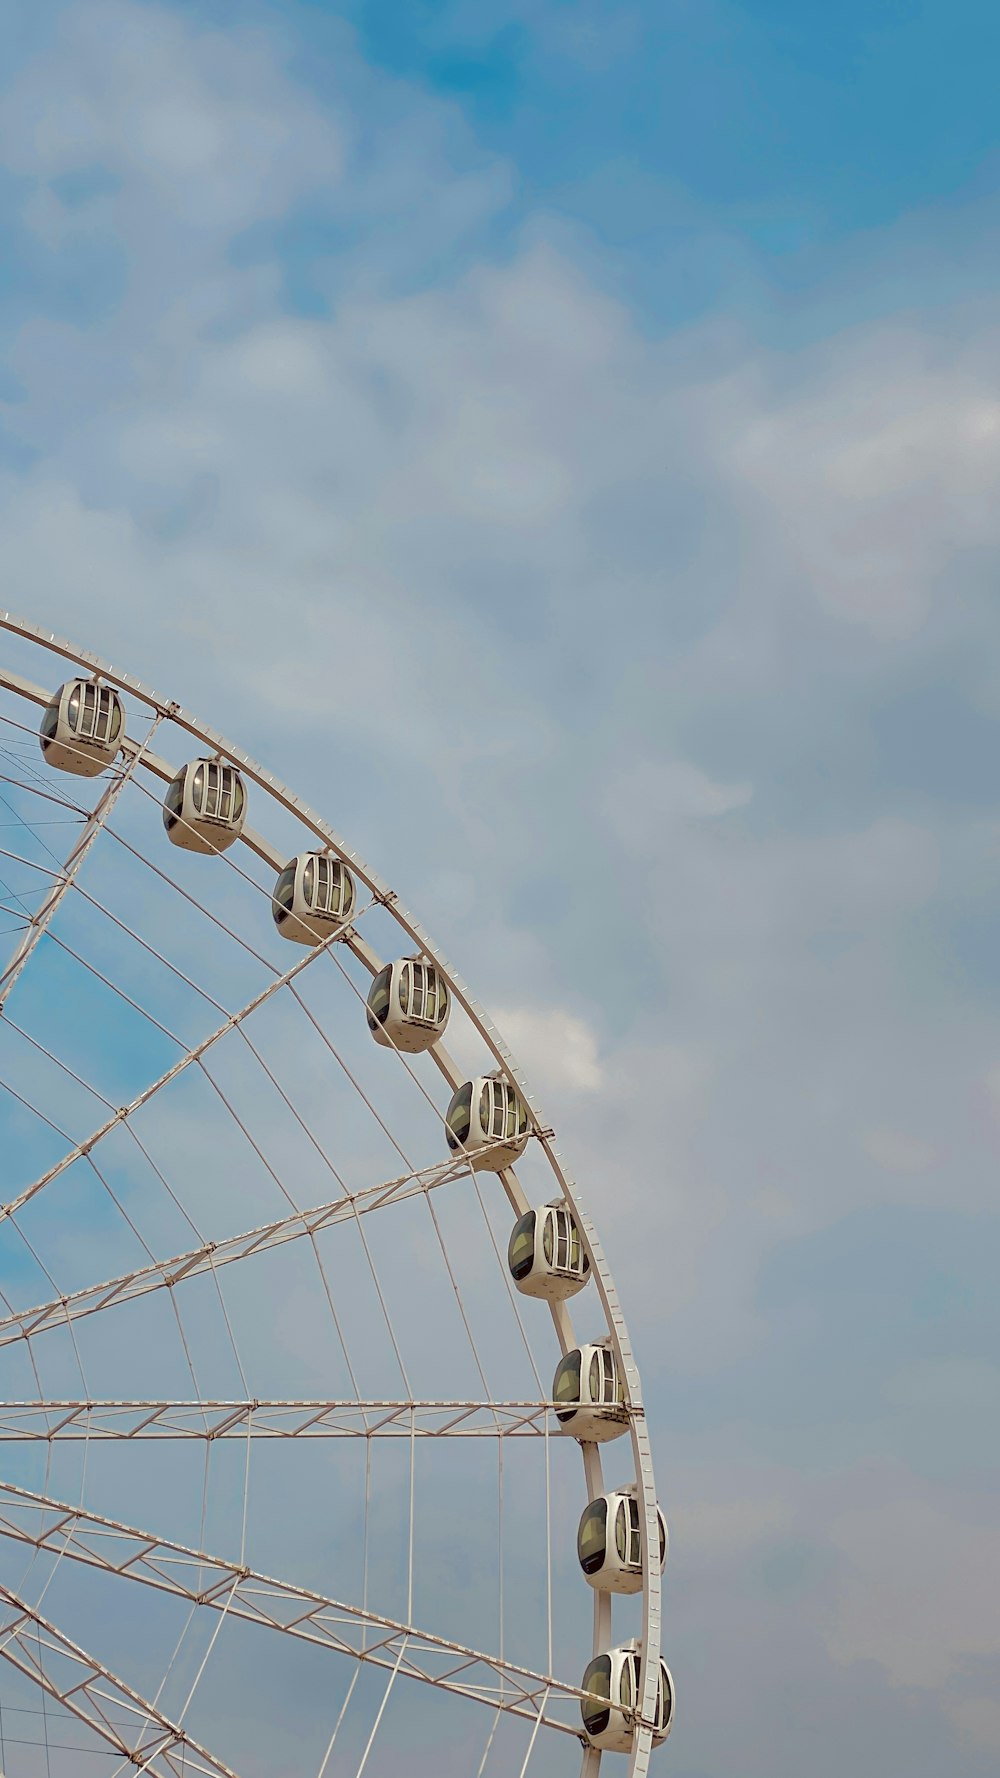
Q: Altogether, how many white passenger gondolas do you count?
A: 9